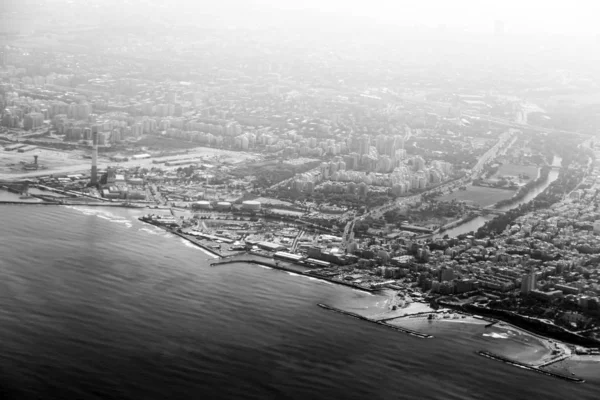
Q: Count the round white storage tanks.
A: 3